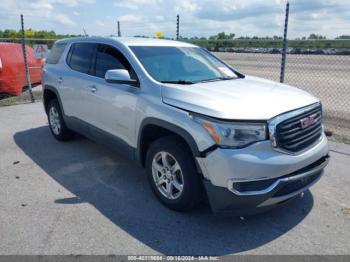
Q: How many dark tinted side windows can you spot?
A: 3